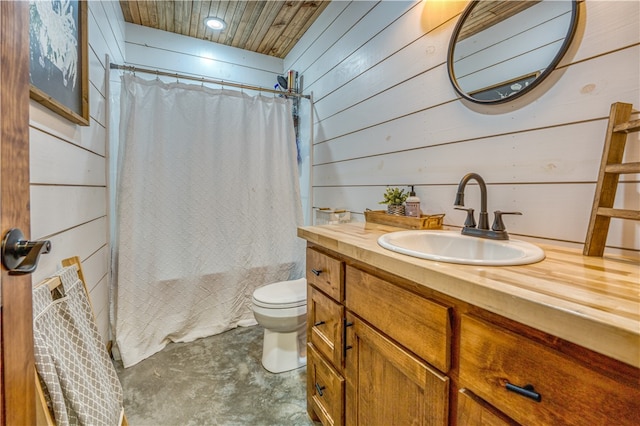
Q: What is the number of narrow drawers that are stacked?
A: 3